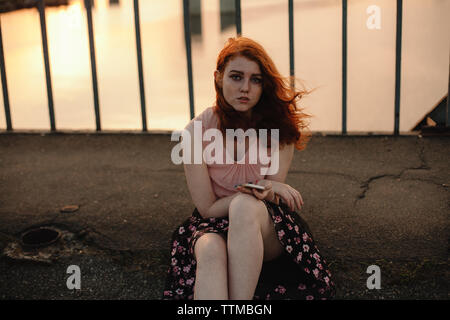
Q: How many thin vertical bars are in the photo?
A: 9